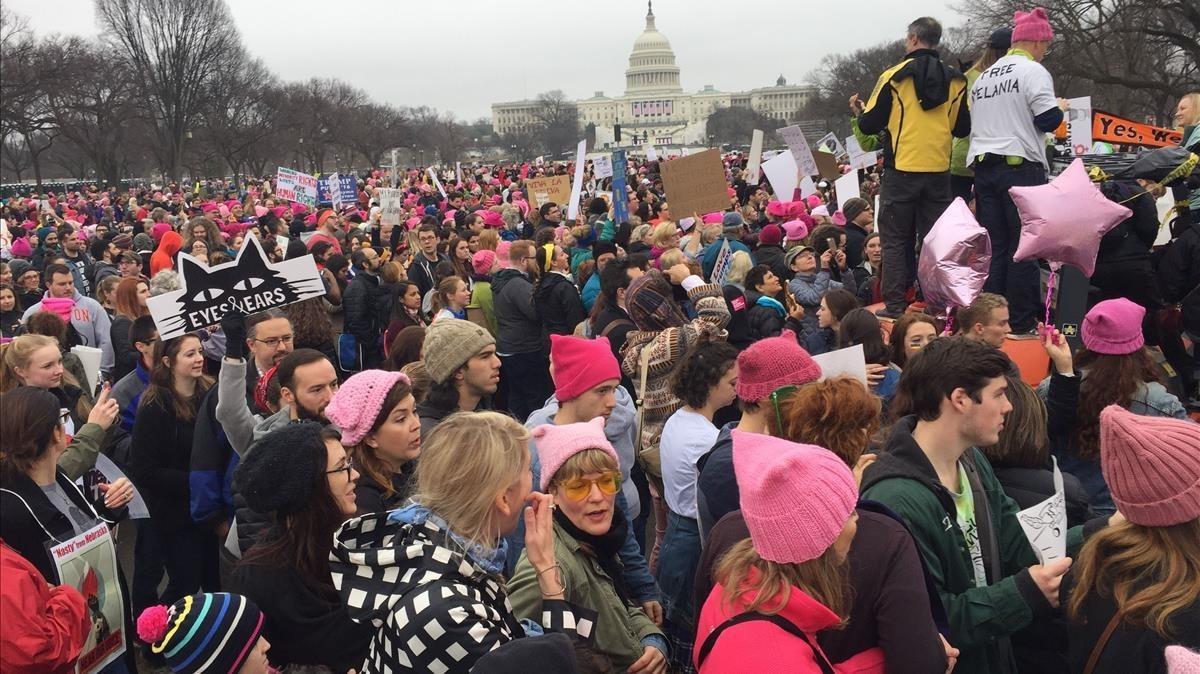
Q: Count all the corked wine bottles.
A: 0